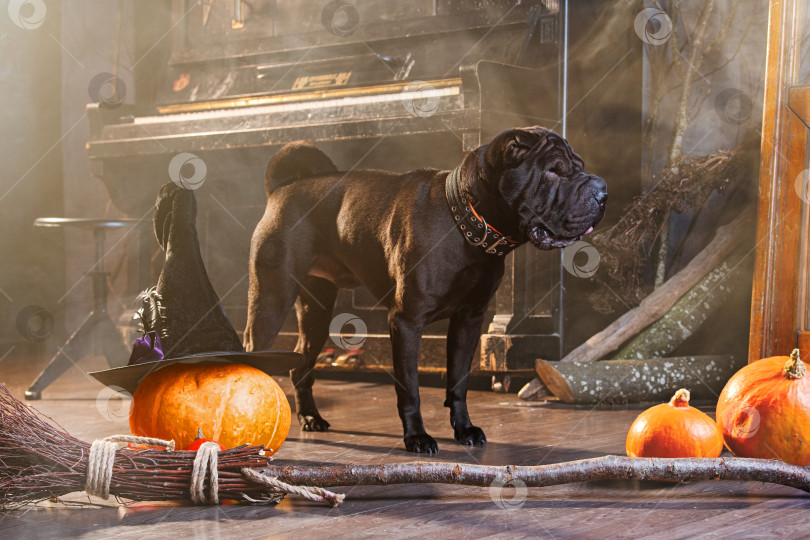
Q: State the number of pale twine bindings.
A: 2